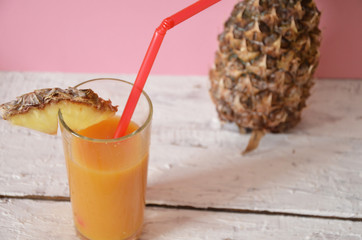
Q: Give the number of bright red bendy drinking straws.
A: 1